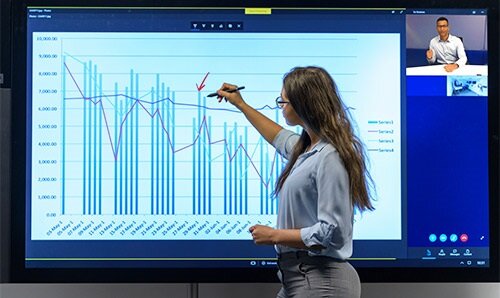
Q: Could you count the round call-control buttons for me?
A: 4